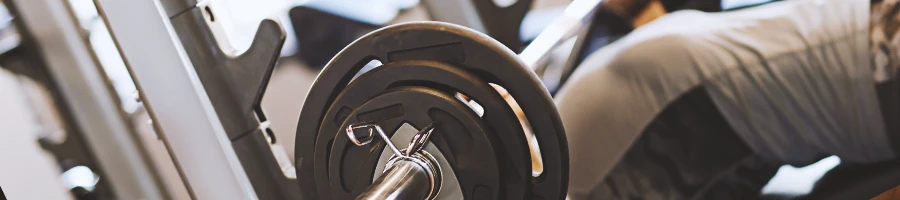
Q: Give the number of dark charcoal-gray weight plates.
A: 3